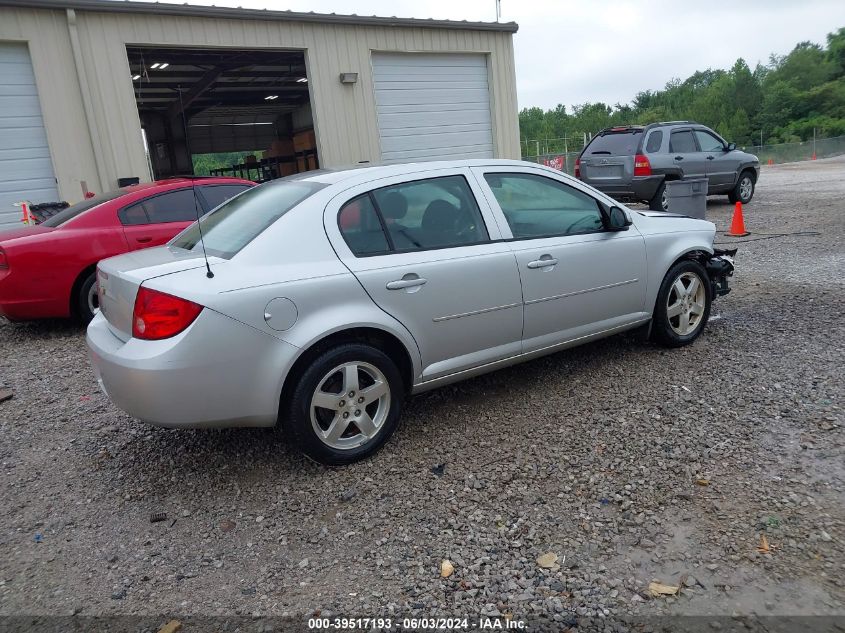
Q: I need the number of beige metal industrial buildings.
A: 1